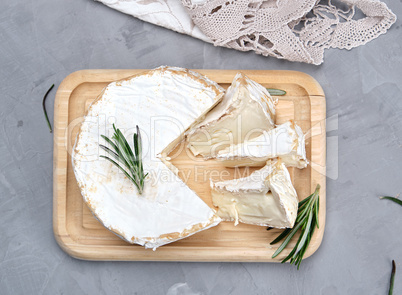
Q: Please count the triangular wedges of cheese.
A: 3